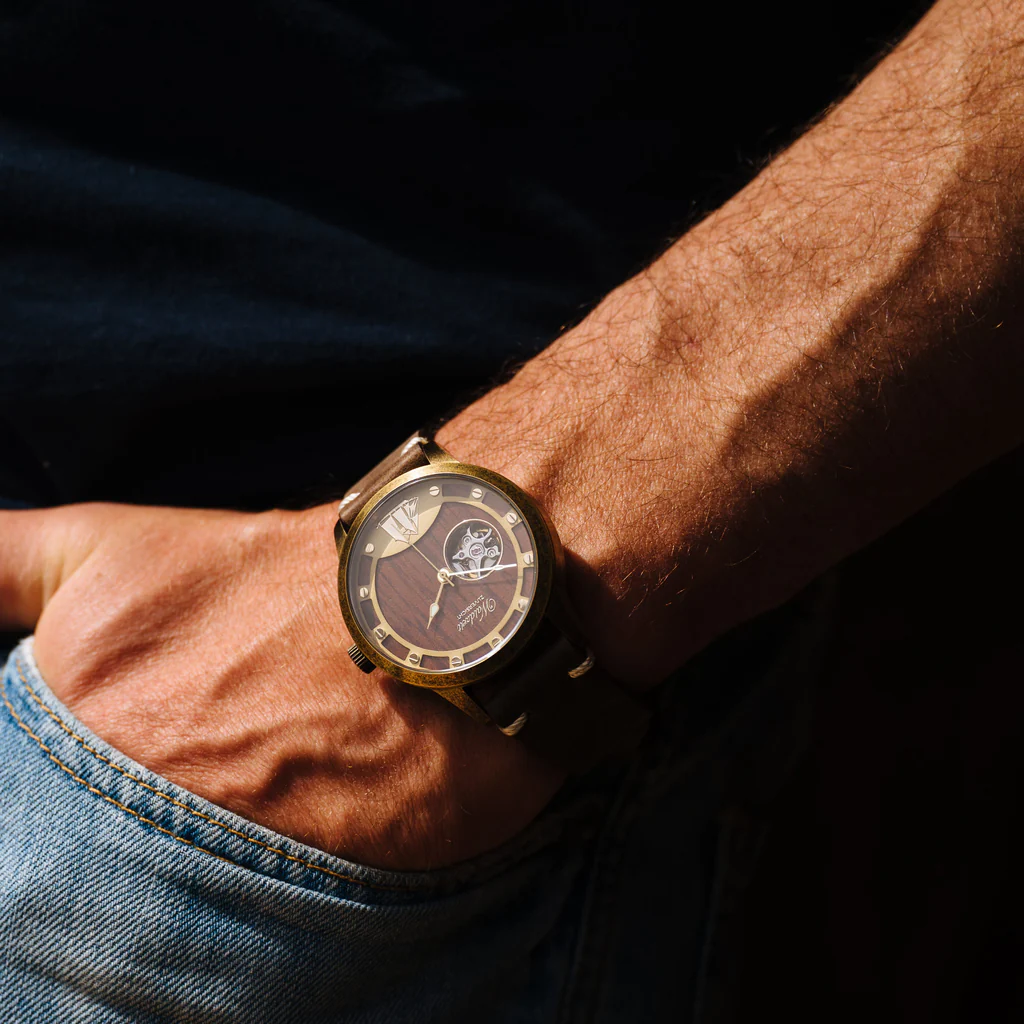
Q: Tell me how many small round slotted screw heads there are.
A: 11